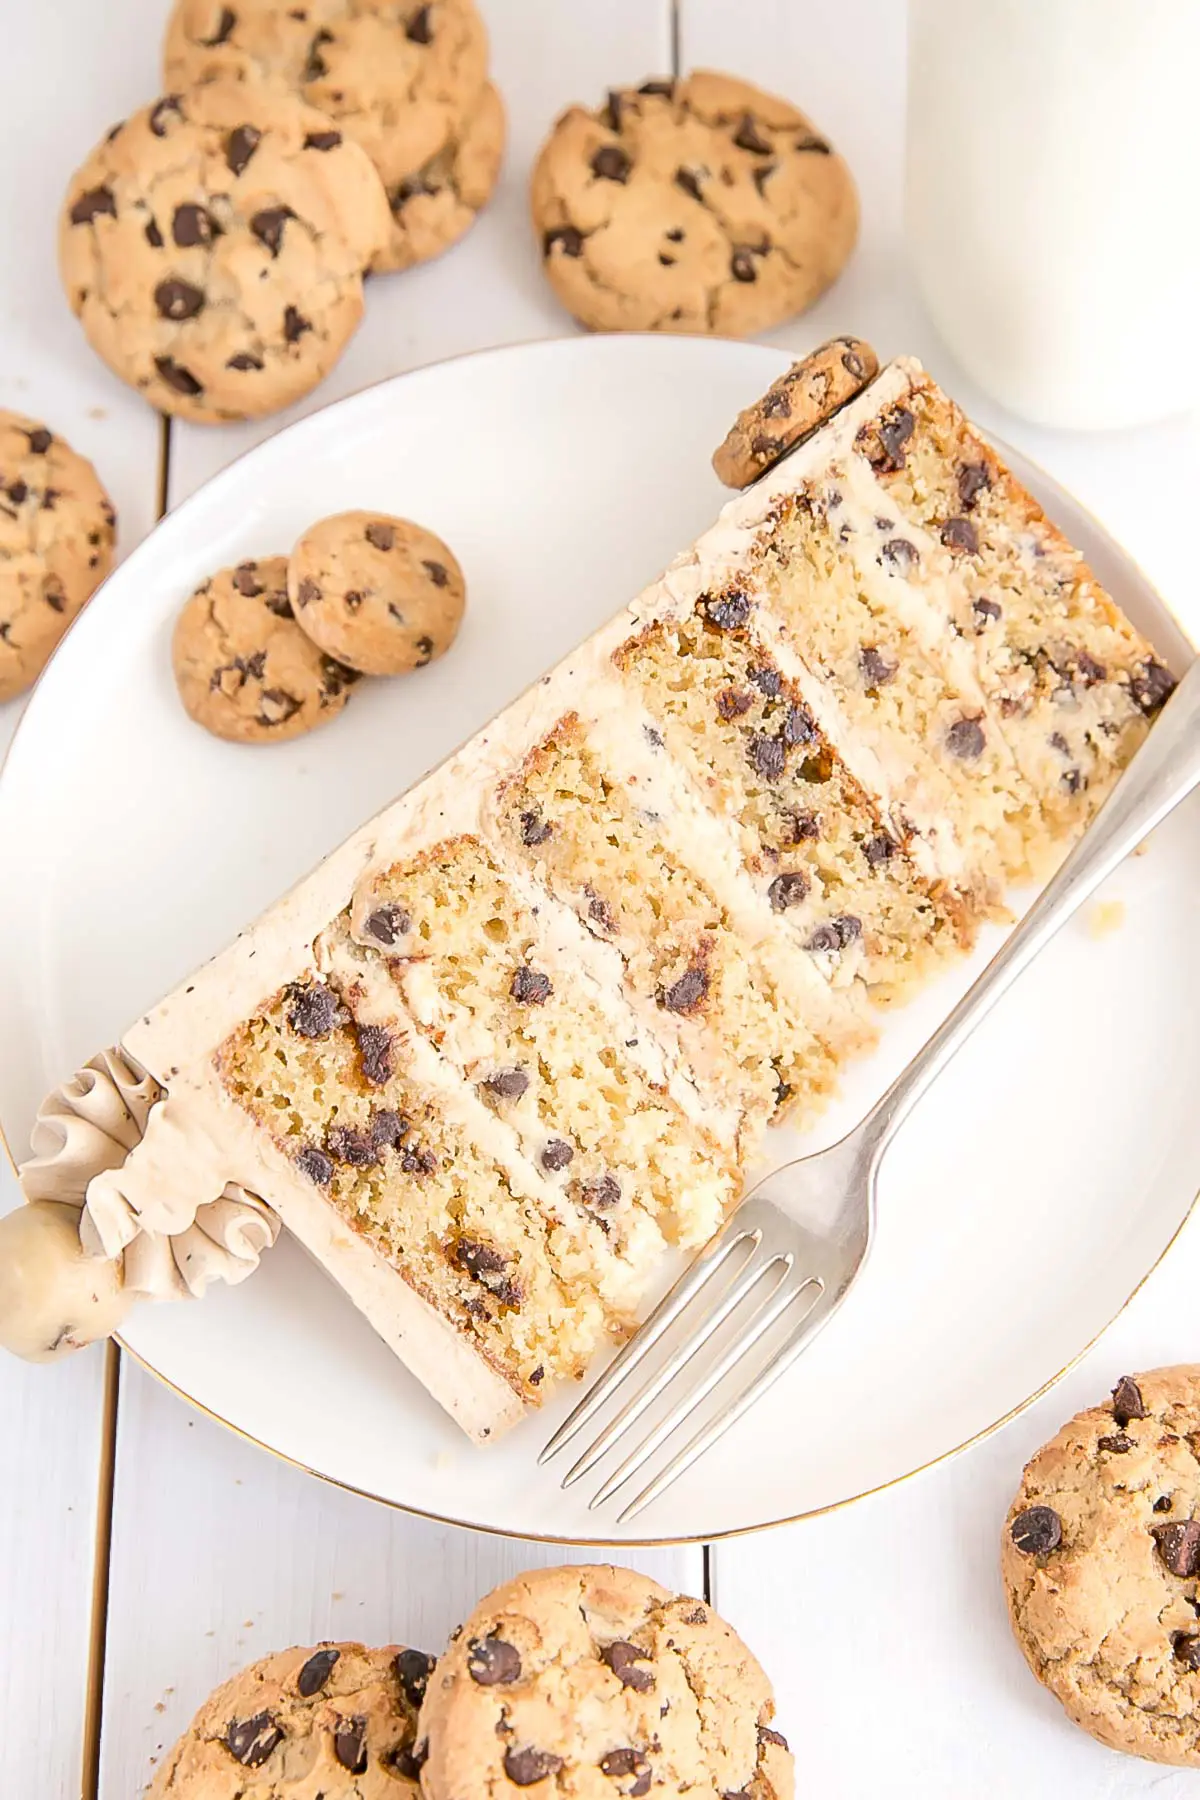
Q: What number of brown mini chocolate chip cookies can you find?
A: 3